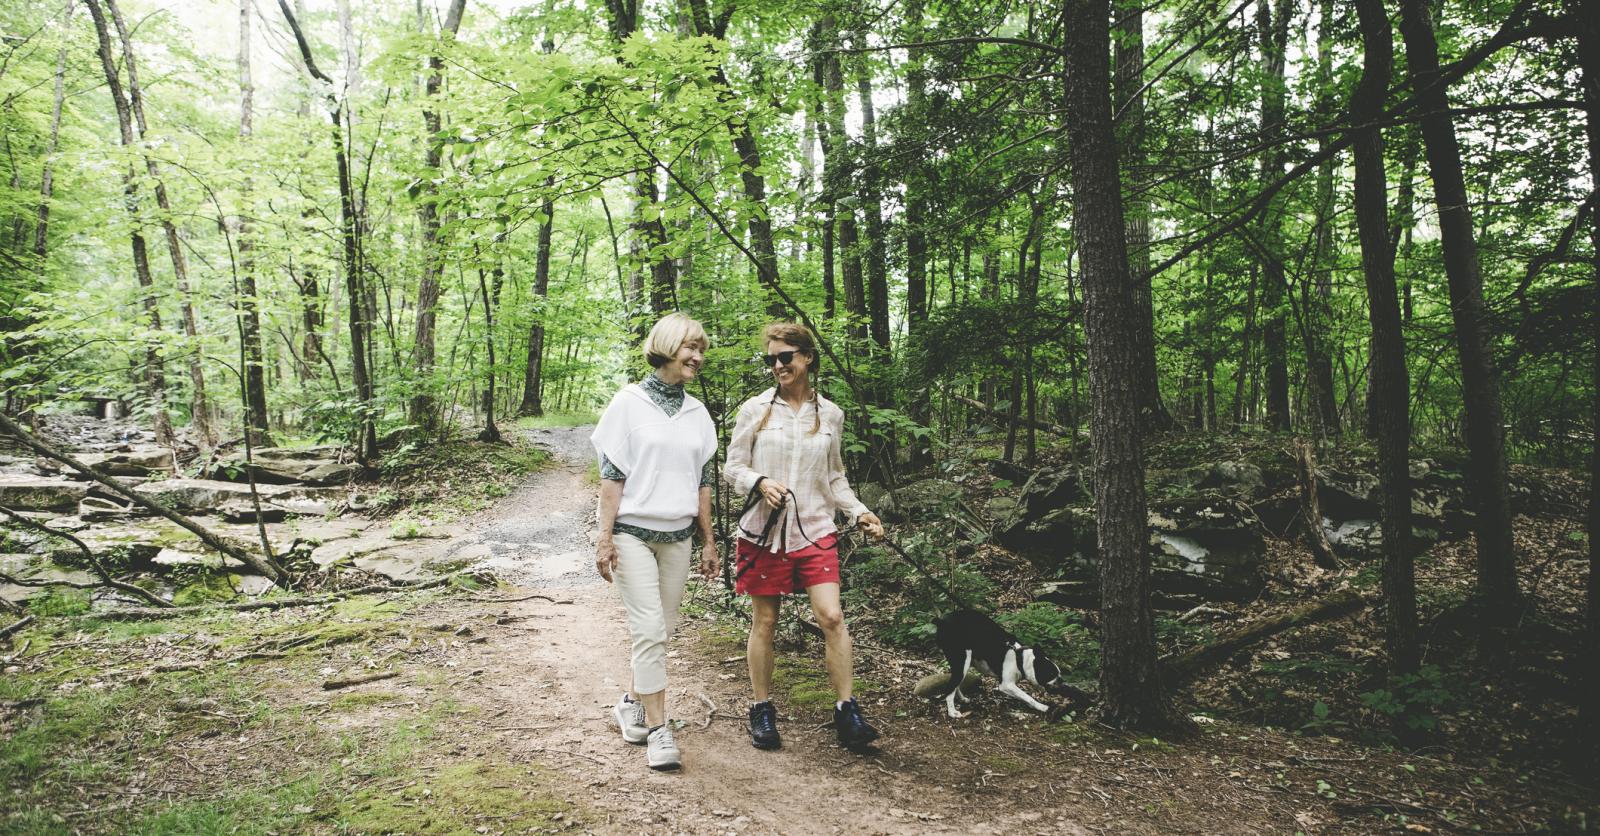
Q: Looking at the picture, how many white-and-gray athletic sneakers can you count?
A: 2